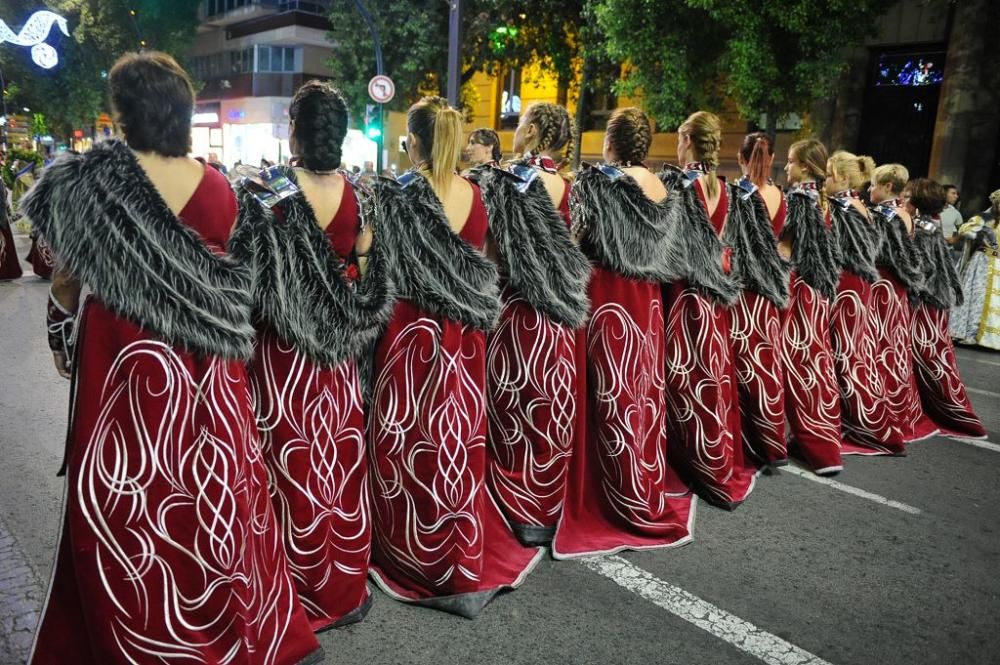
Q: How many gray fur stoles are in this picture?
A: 11